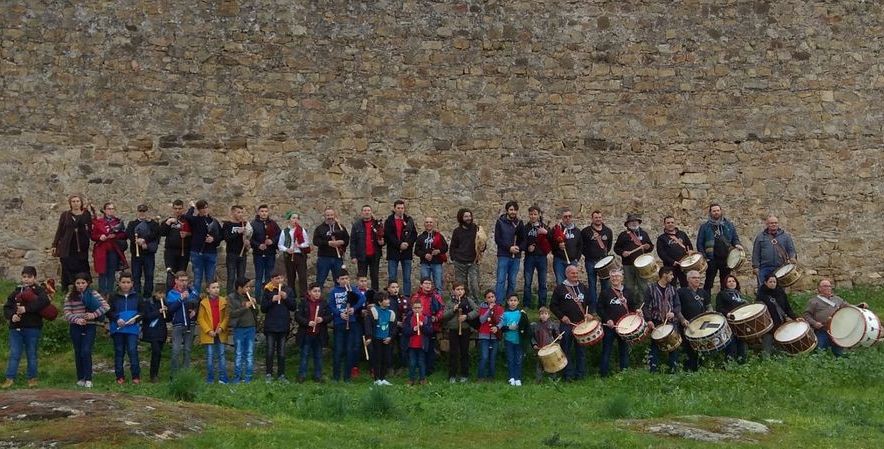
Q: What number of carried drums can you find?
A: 13